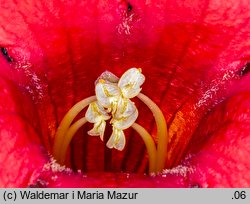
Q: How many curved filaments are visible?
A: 4